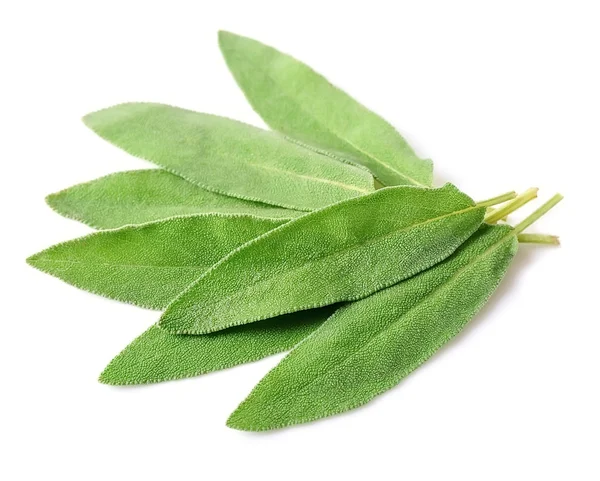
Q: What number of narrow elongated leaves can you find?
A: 7